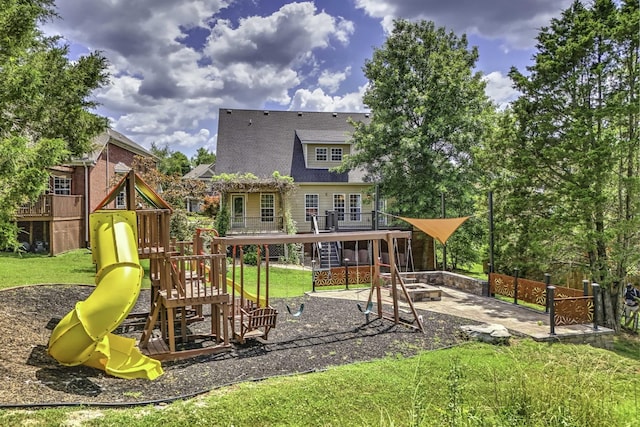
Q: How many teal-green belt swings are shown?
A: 2